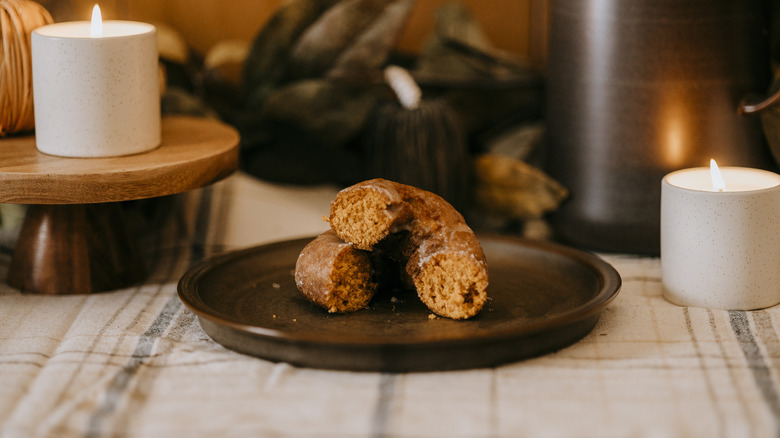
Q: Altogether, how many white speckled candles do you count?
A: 2